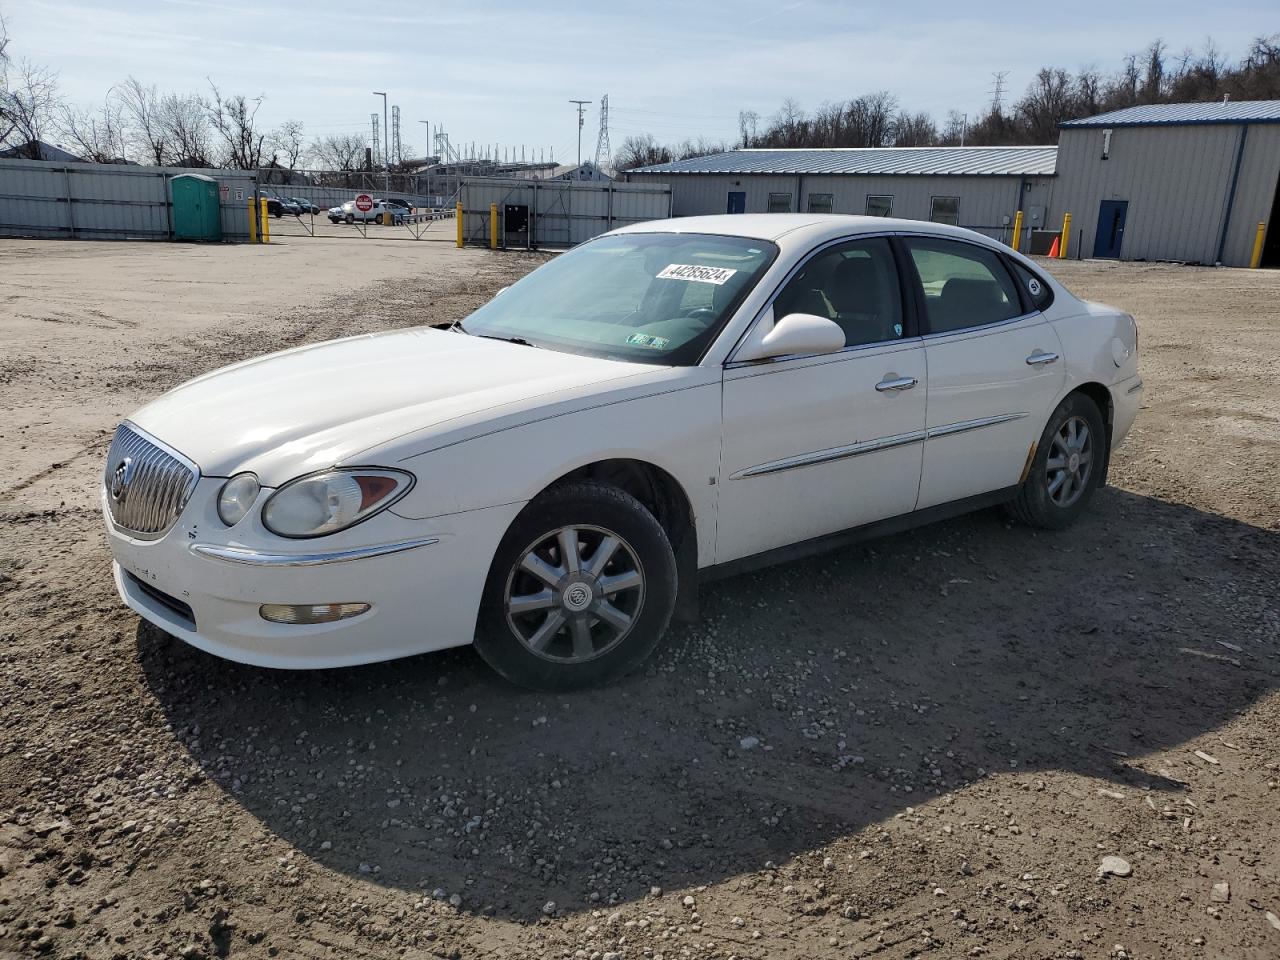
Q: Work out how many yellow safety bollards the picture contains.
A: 7